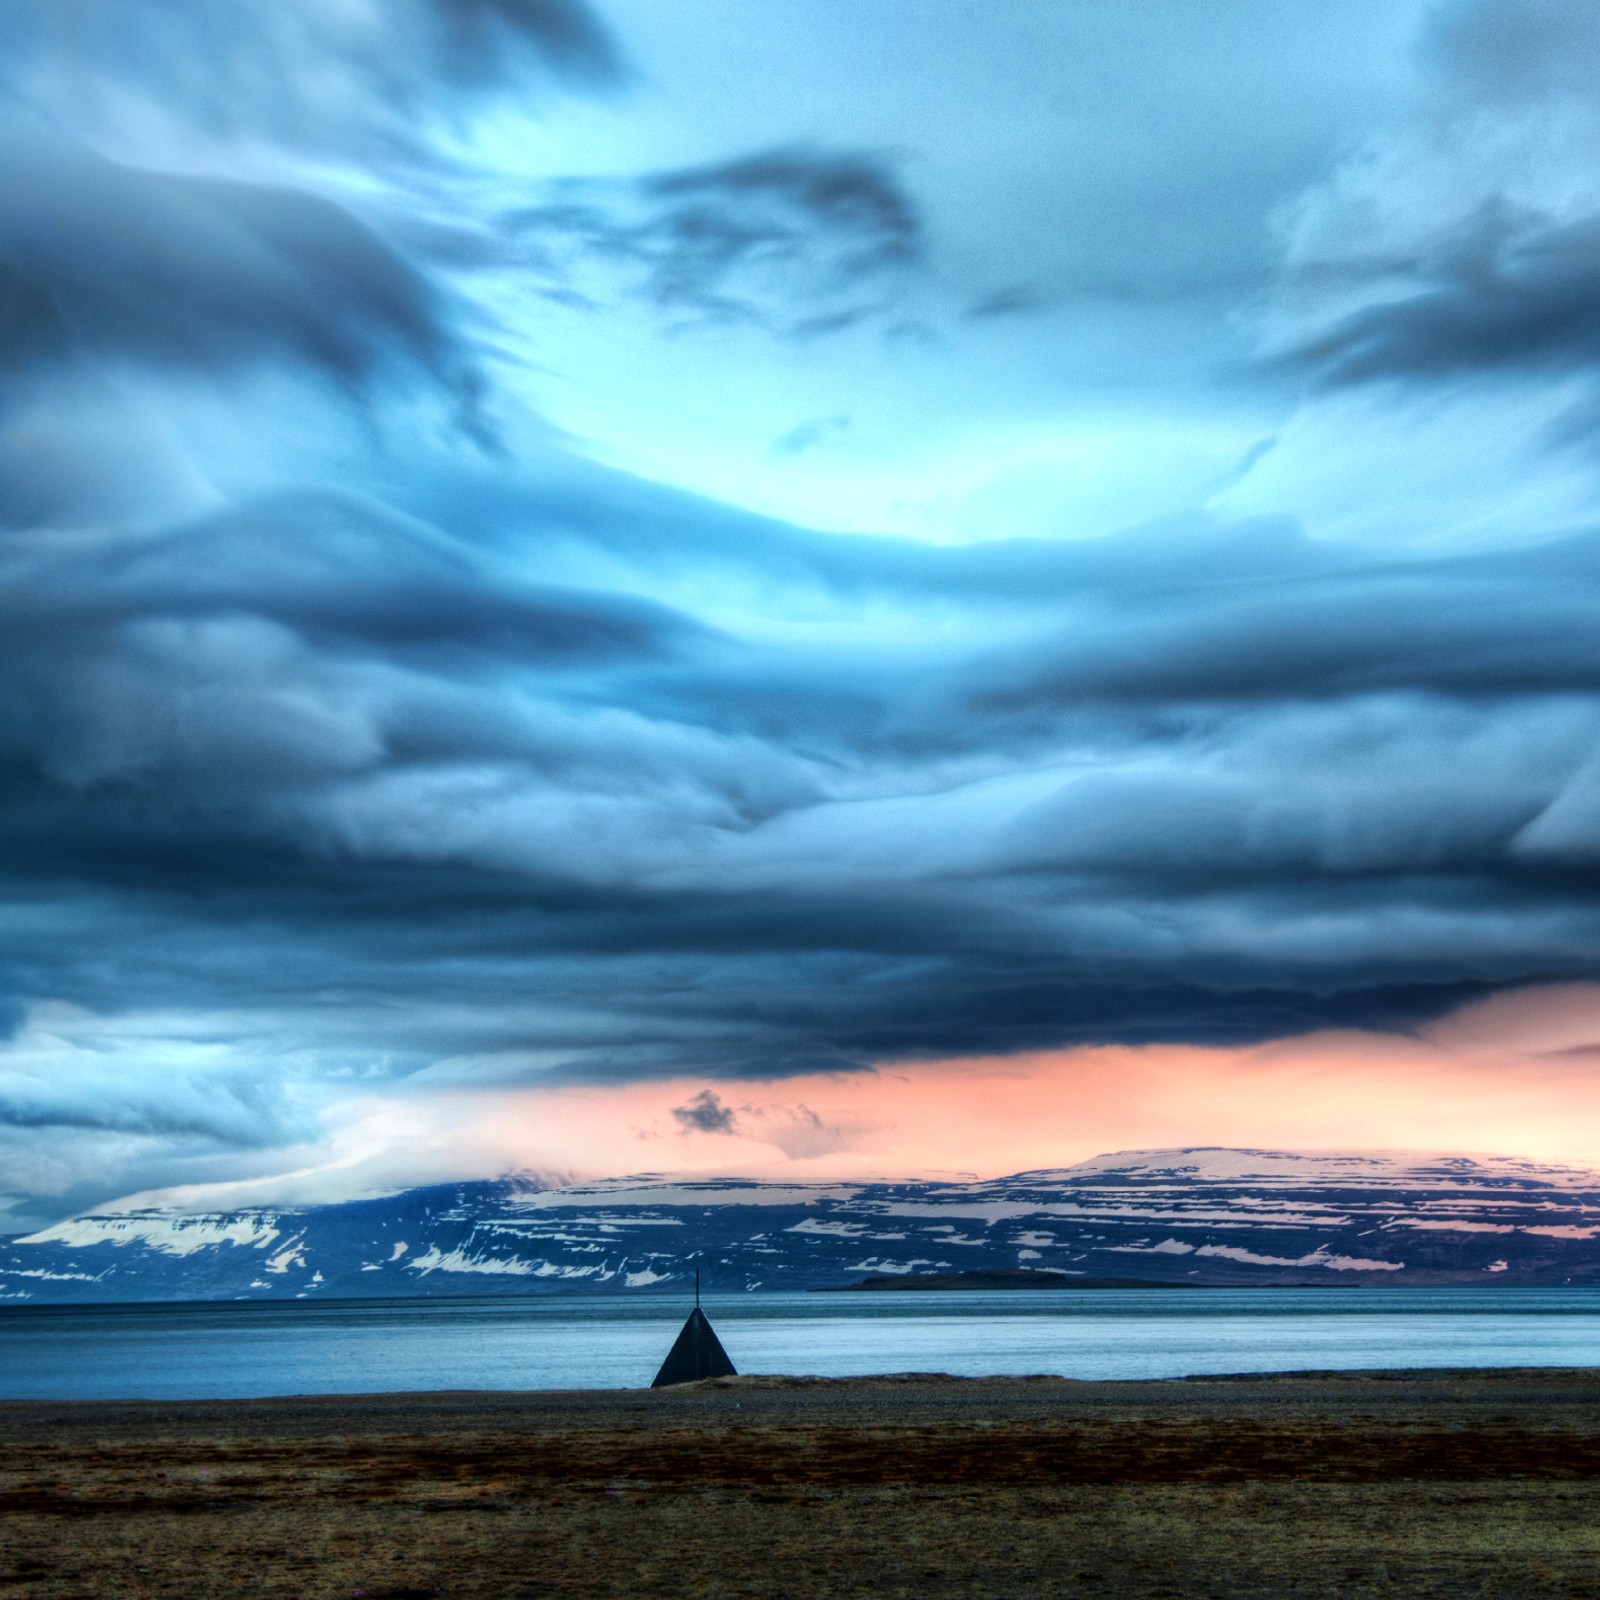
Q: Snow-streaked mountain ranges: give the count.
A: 1